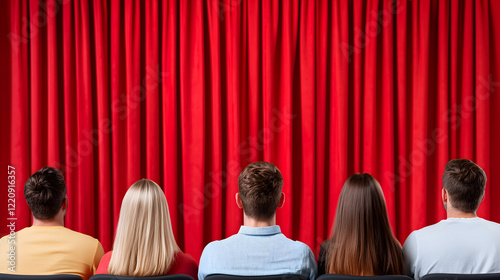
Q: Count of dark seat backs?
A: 5